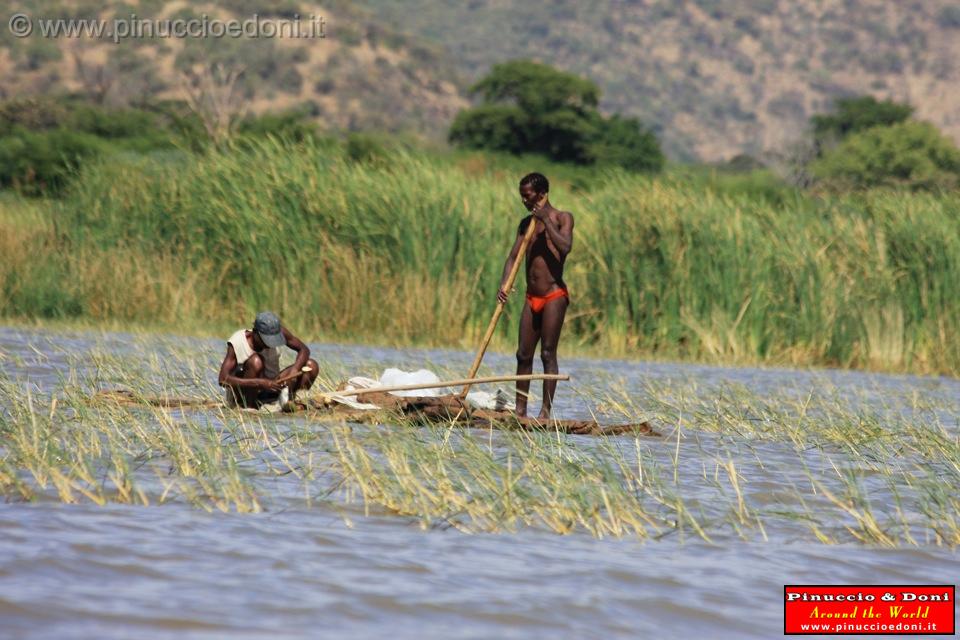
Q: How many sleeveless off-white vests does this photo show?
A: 1